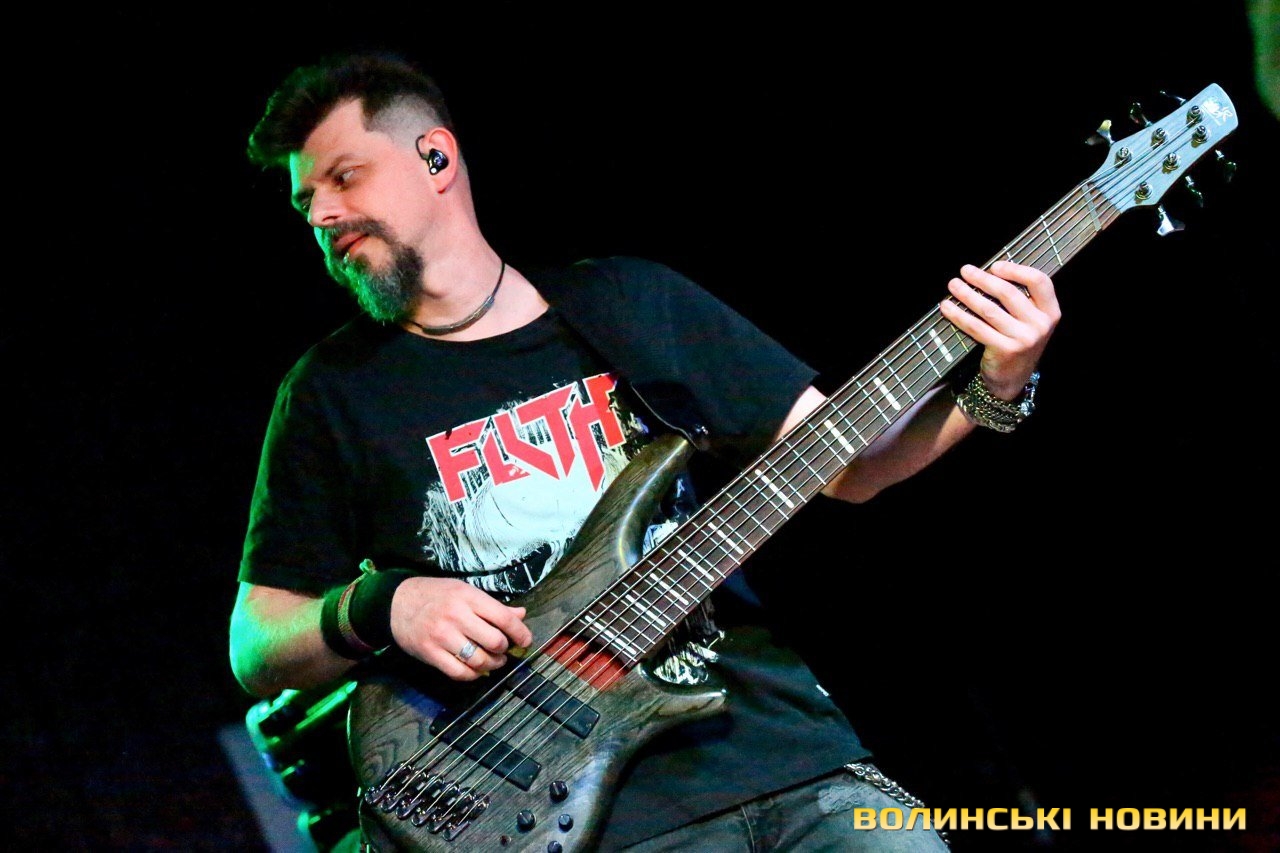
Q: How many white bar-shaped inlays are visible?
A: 9